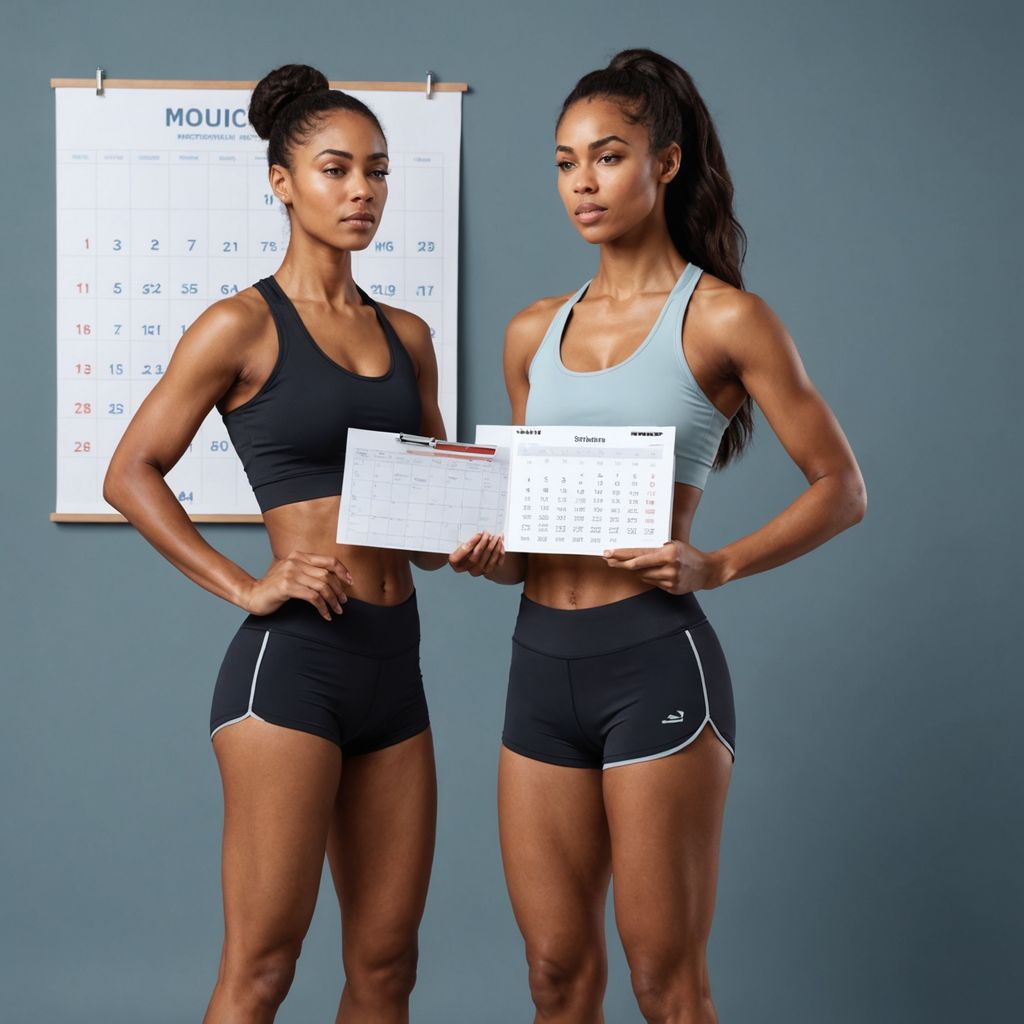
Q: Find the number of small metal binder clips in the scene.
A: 2